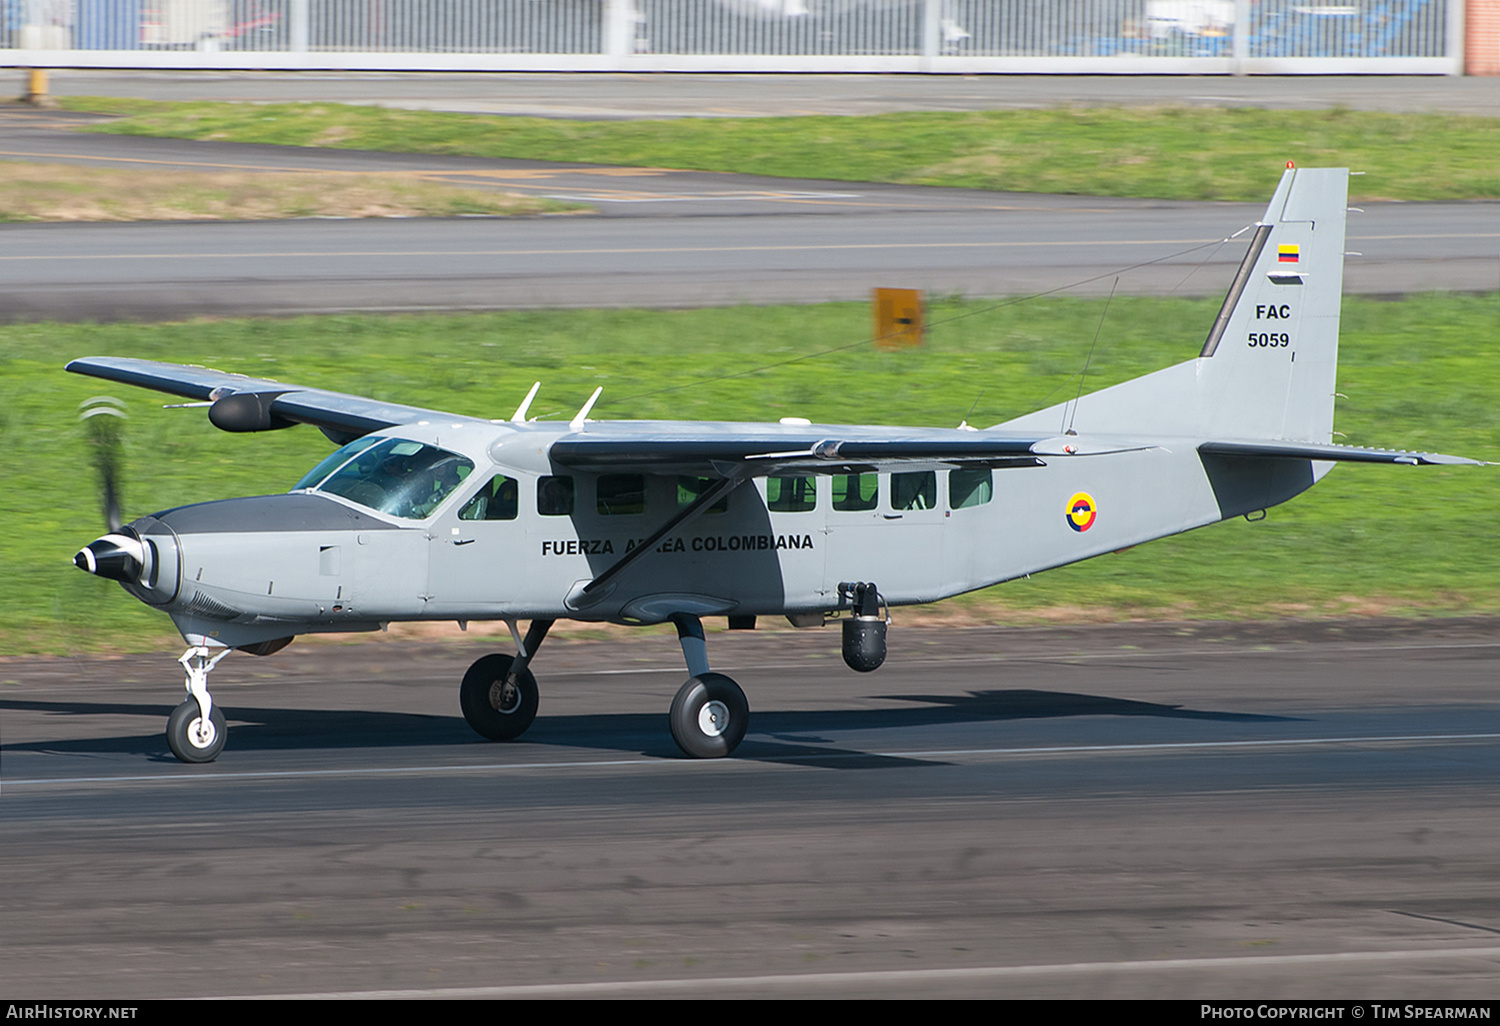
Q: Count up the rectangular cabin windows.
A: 7